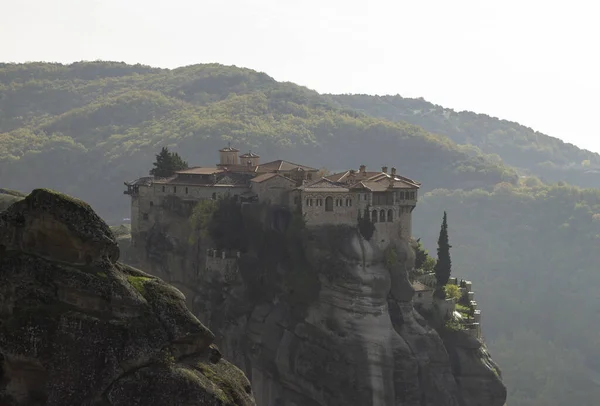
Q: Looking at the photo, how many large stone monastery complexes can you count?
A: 1